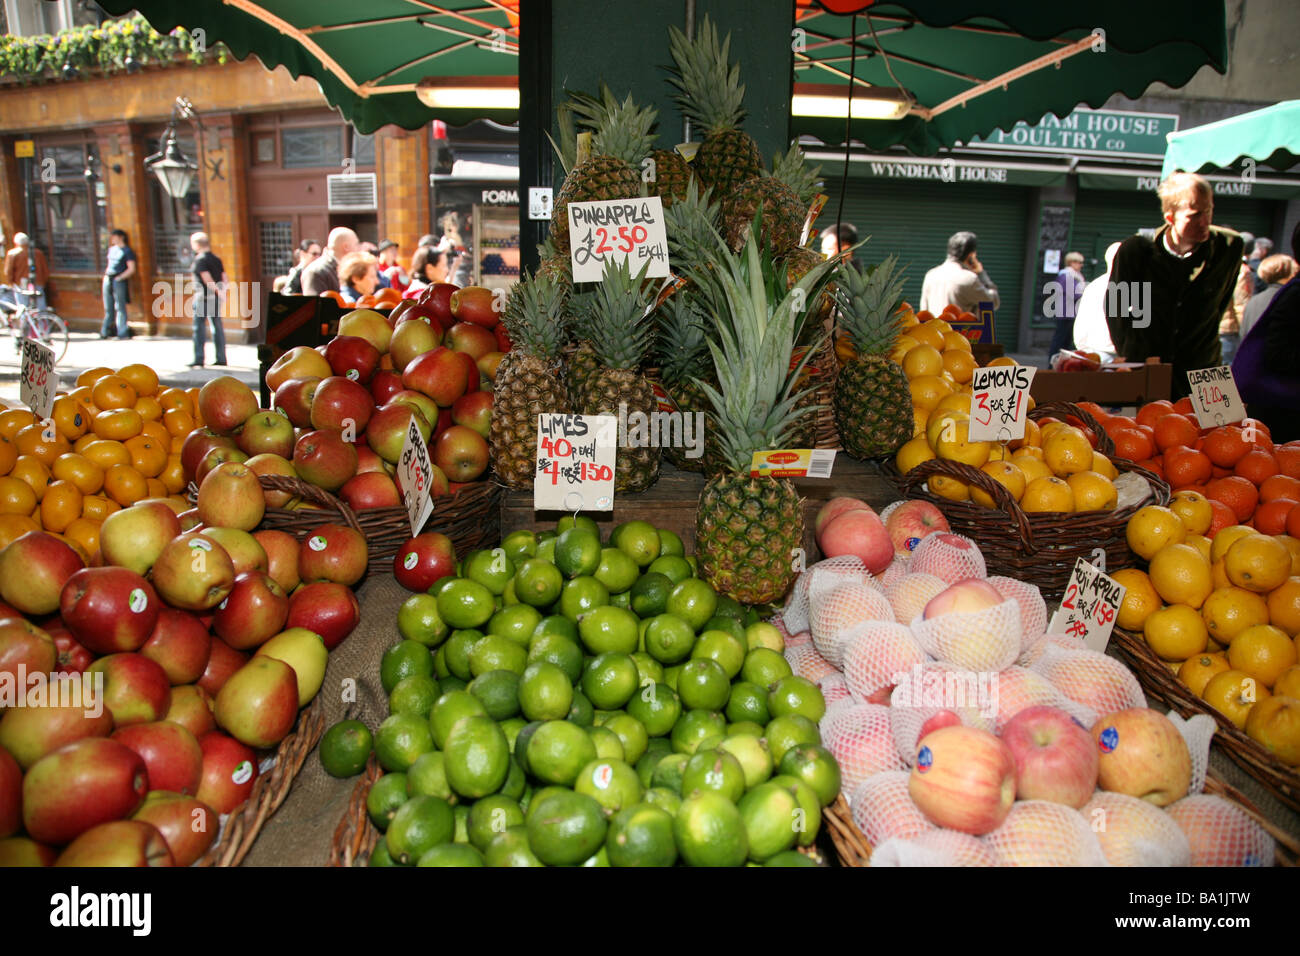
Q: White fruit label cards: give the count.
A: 7